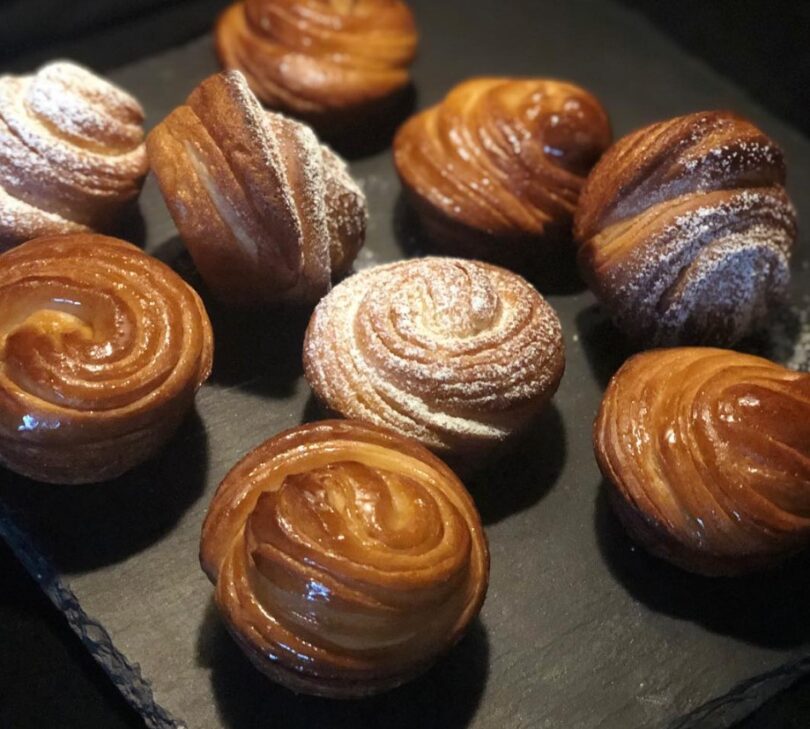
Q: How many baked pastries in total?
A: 9